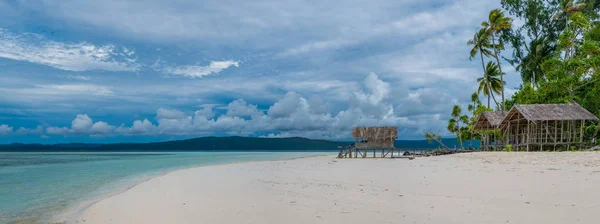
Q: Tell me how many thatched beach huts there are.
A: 3